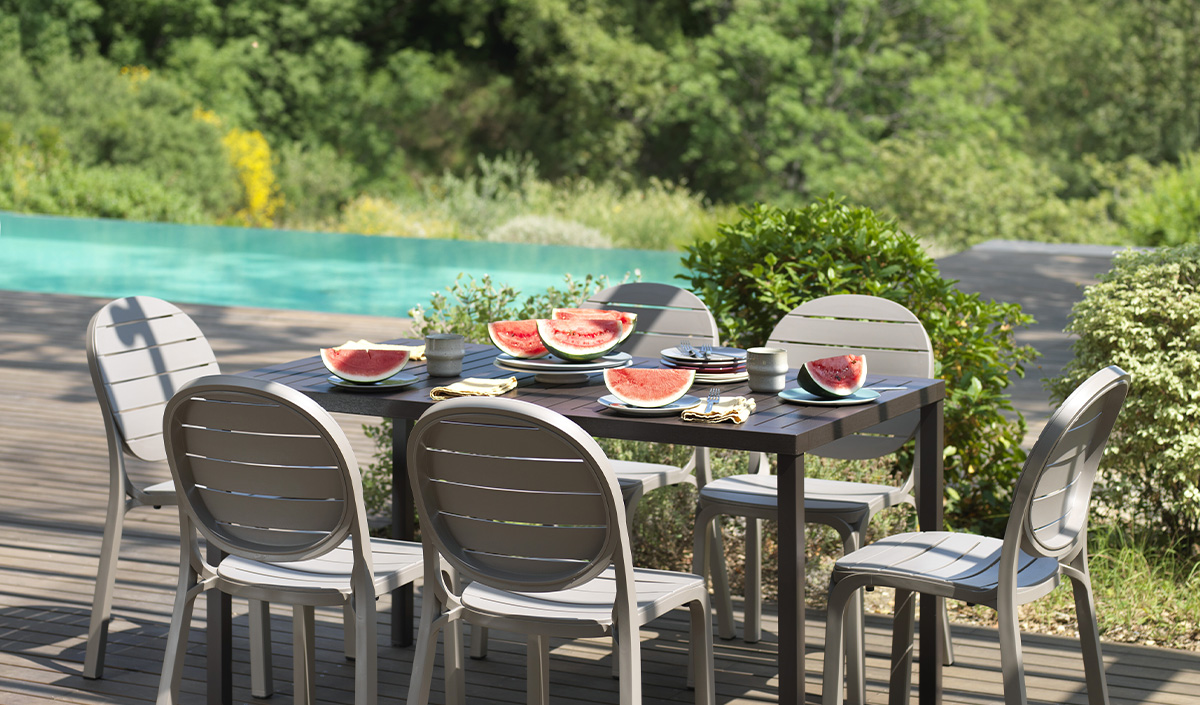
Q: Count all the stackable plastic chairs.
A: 6